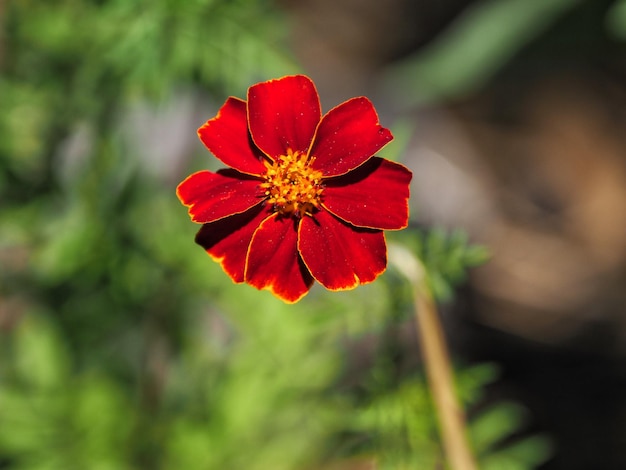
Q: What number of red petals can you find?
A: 8